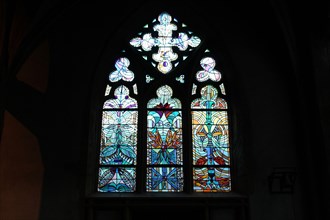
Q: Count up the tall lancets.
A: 3